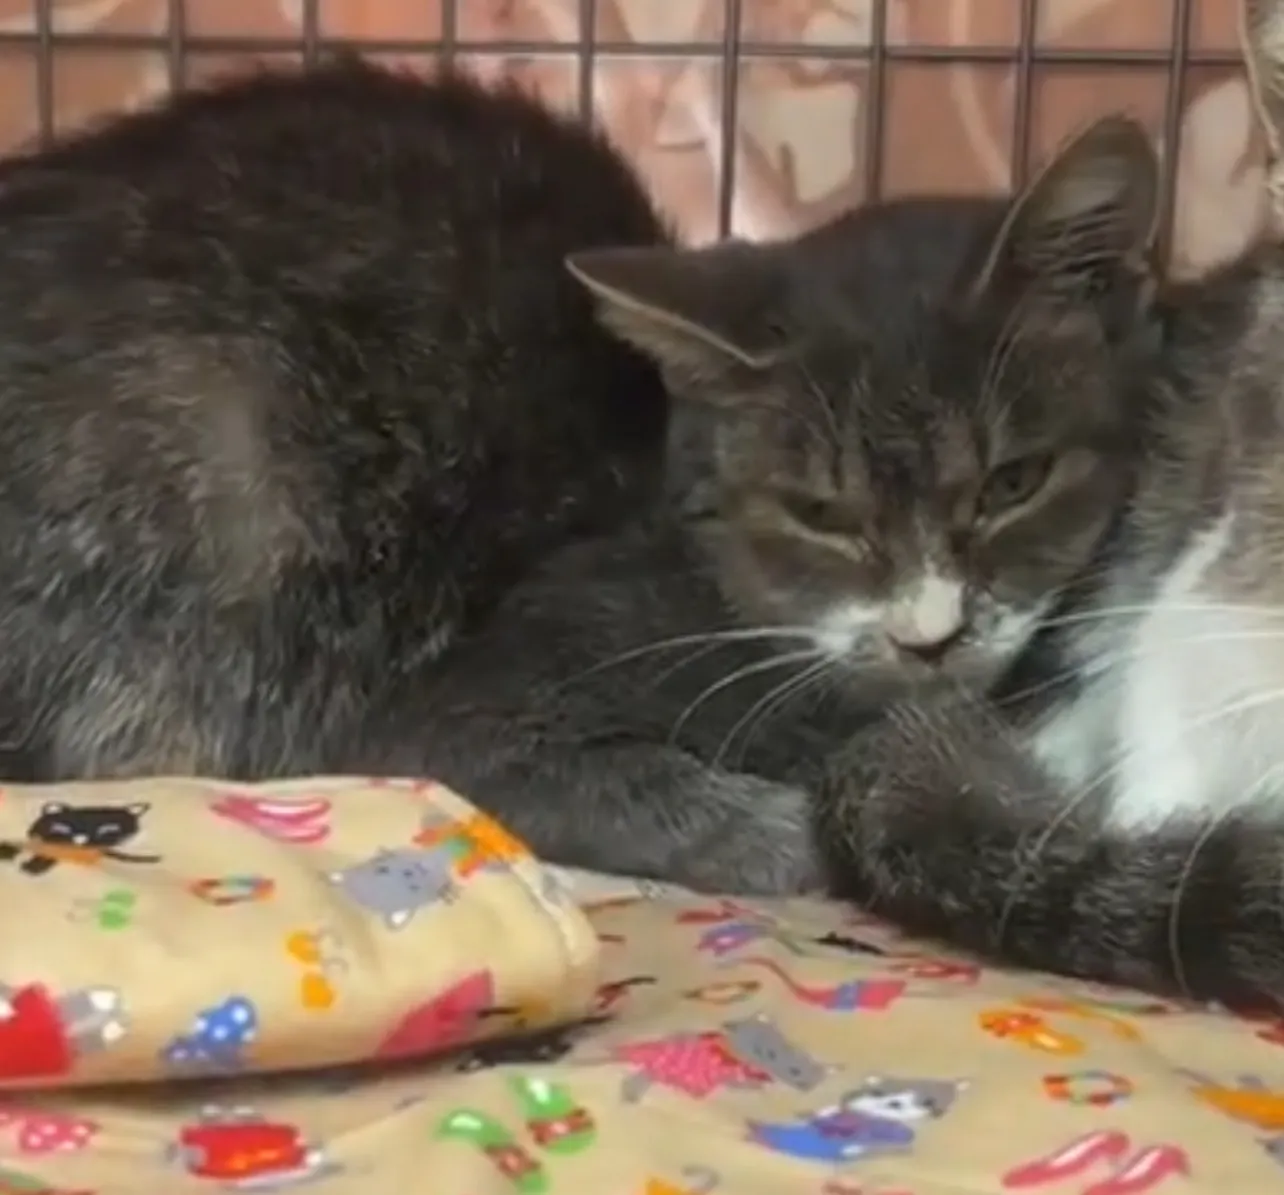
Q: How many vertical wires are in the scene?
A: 9